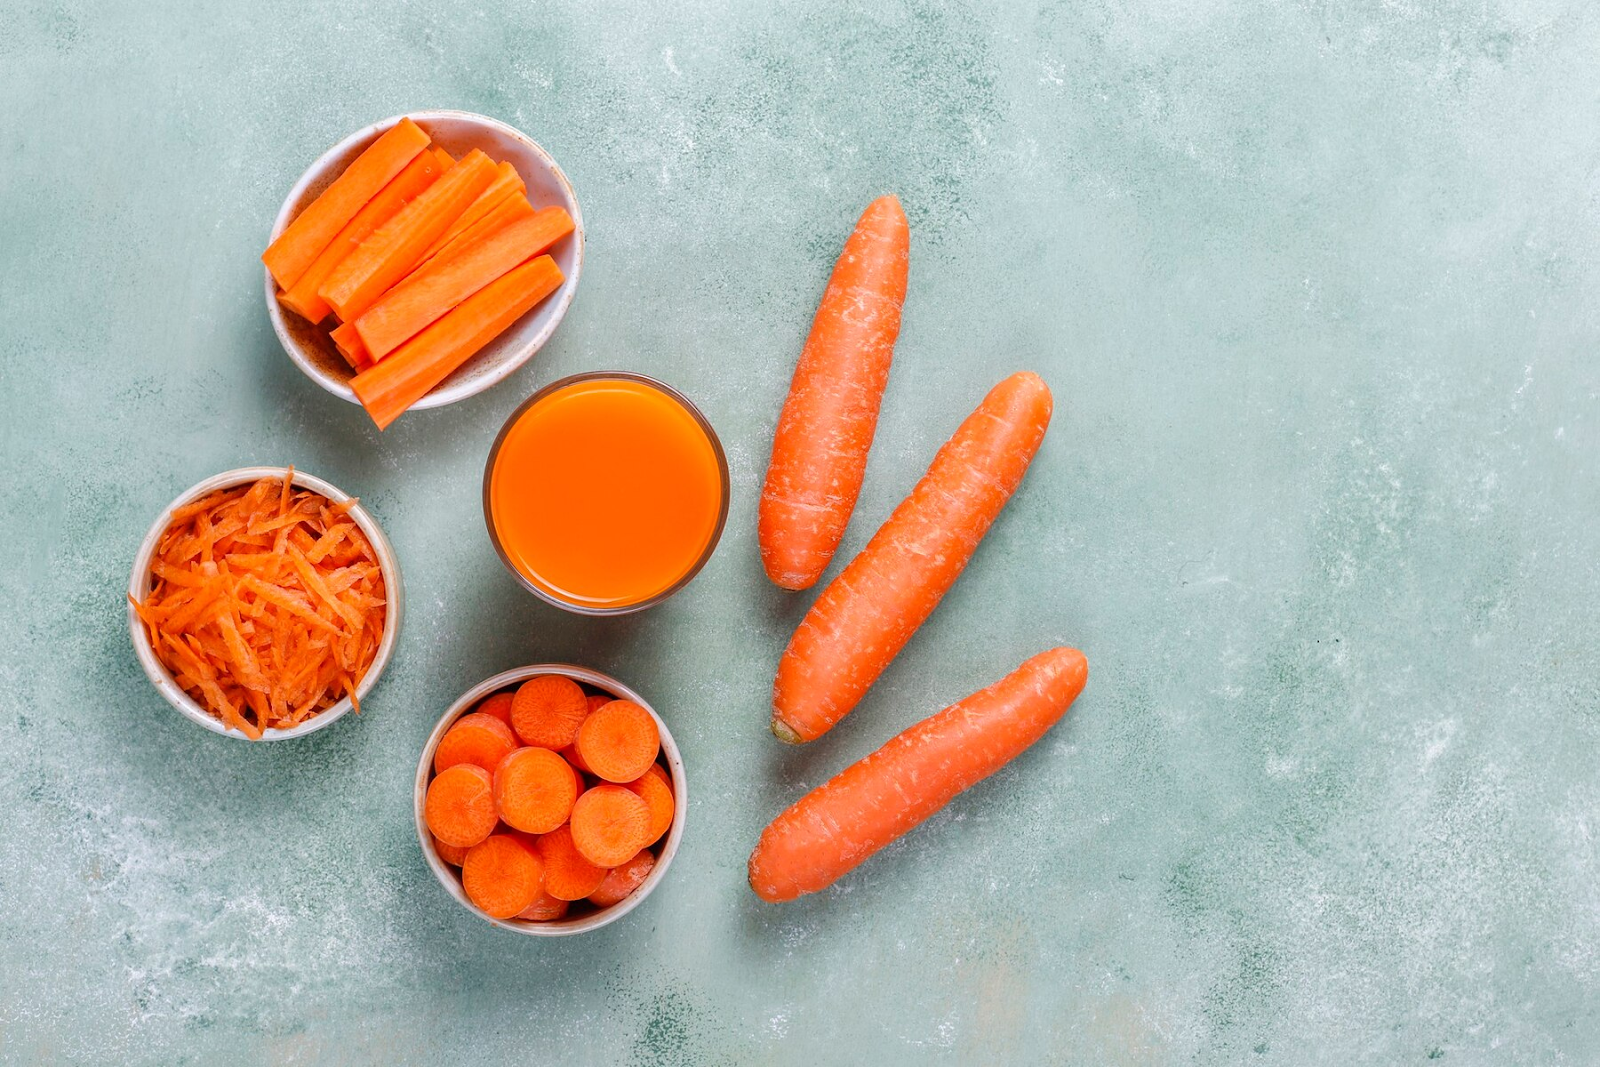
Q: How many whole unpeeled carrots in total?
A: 3